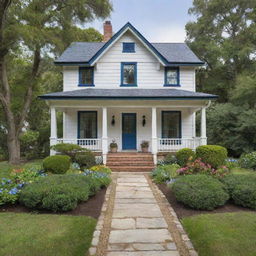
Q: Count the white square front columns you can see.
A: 4